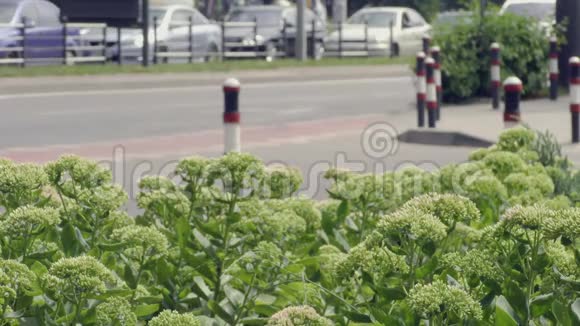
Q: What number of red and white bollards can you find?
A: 9